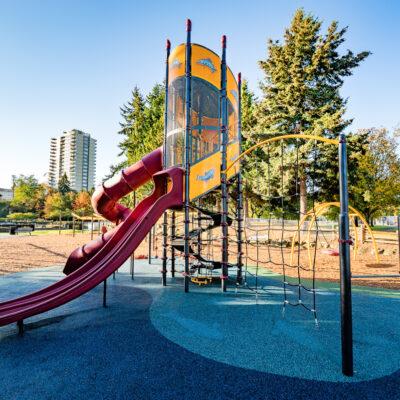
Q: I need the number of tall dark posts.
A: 5